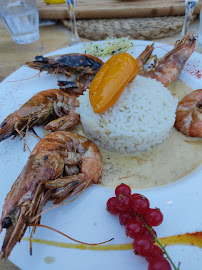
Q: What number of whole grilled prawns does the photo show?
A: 5